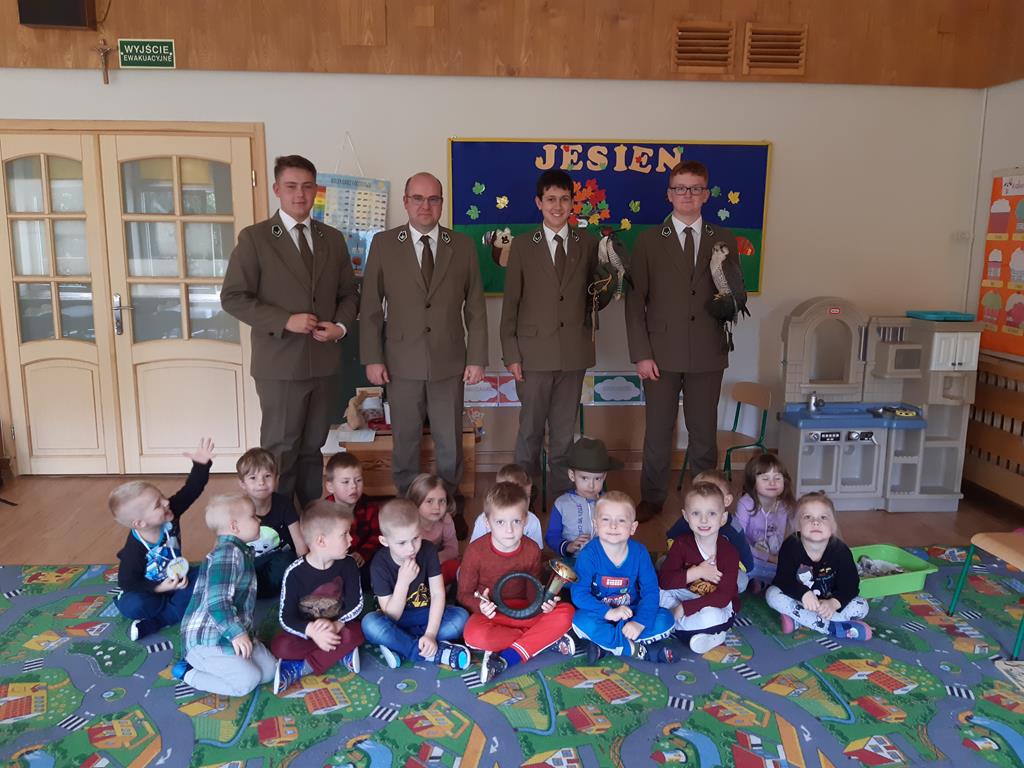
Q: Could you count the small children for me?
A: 15